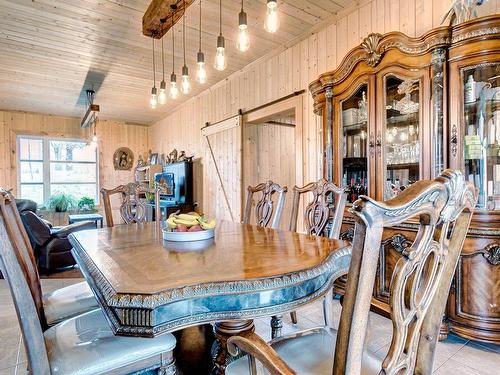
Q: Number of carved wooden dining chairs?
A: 6